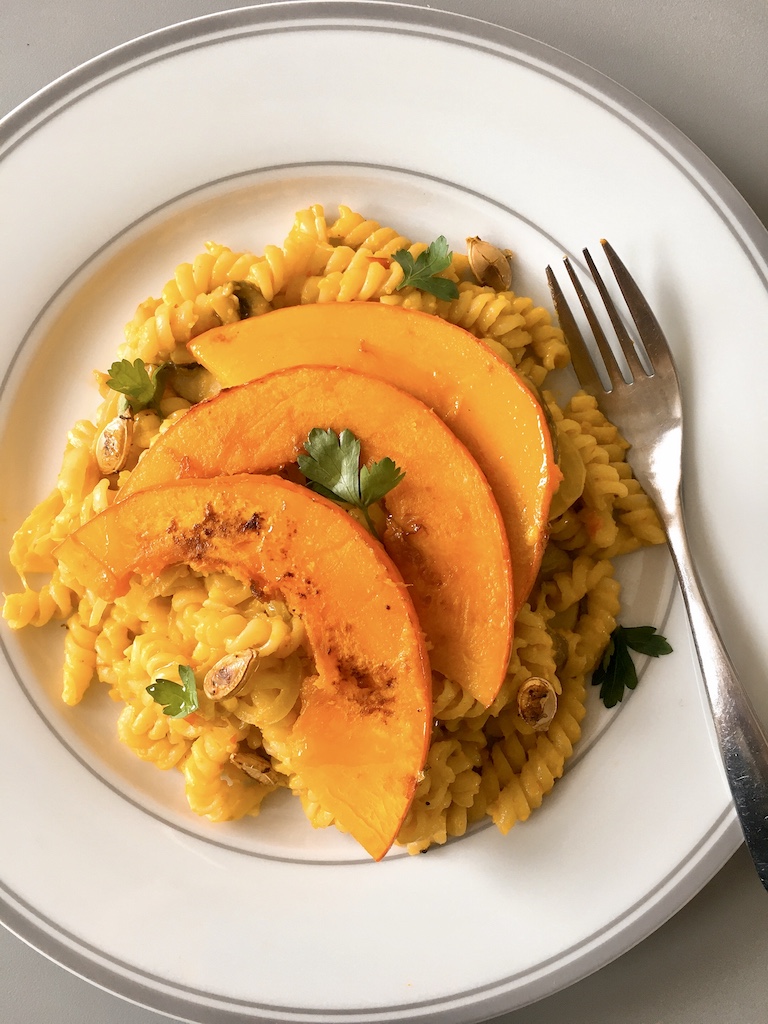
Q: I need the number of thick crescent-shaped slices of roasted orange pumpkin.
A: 3